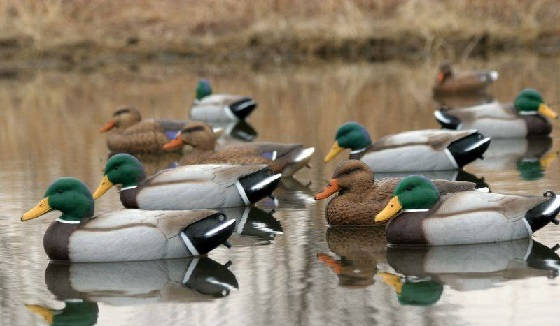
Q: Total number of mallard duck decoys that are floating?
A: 10